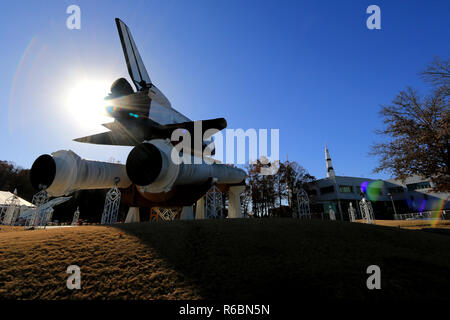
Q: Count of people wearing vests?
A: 0